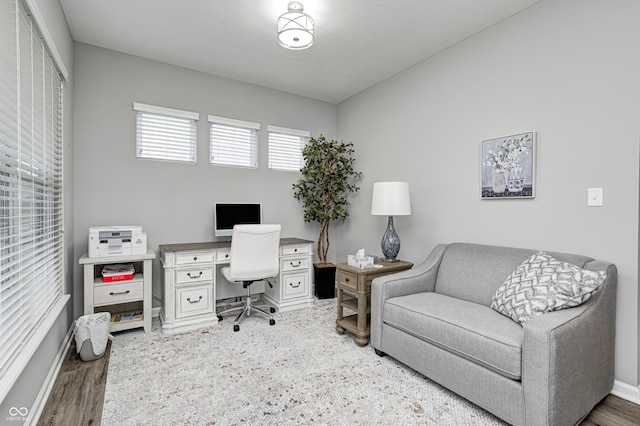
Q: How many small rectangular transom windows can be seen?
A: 3